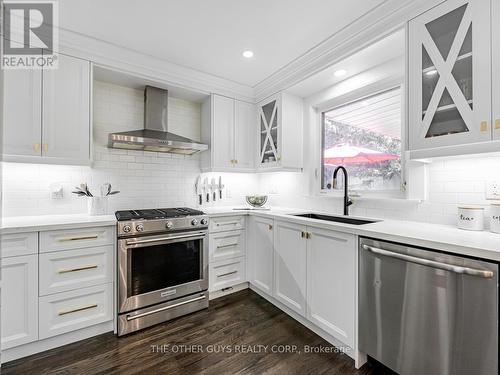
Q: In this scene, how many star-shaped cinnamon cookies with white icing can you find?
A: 0